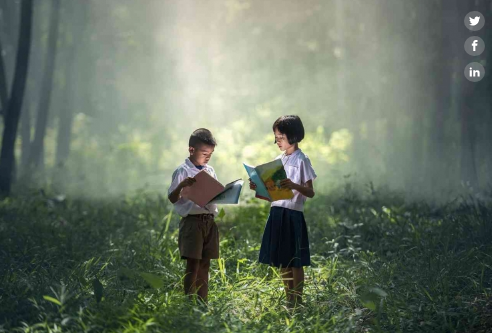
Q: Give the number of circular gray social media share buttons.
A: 3